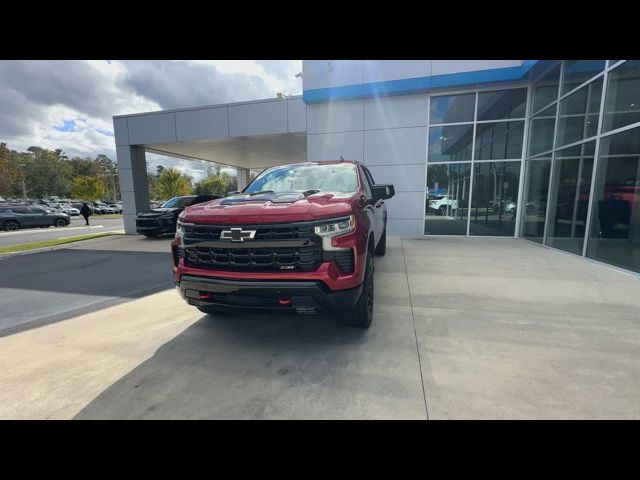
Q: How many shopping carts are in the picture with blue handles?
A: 0